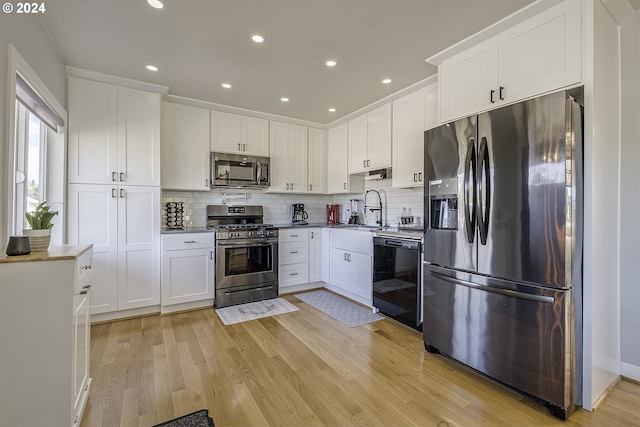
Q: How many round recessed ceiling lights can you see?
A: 8